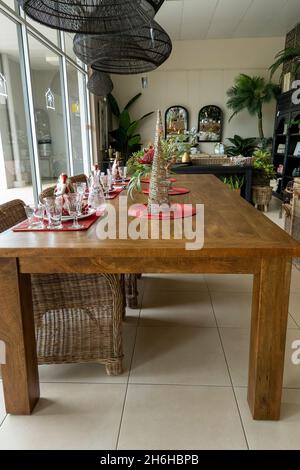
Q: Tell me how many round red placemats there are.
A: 3